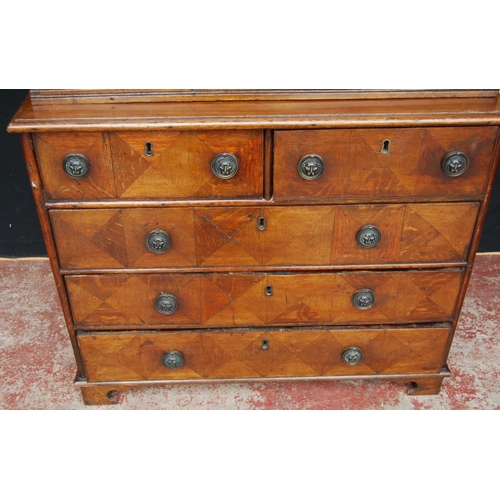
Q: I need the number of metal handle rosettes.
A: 10